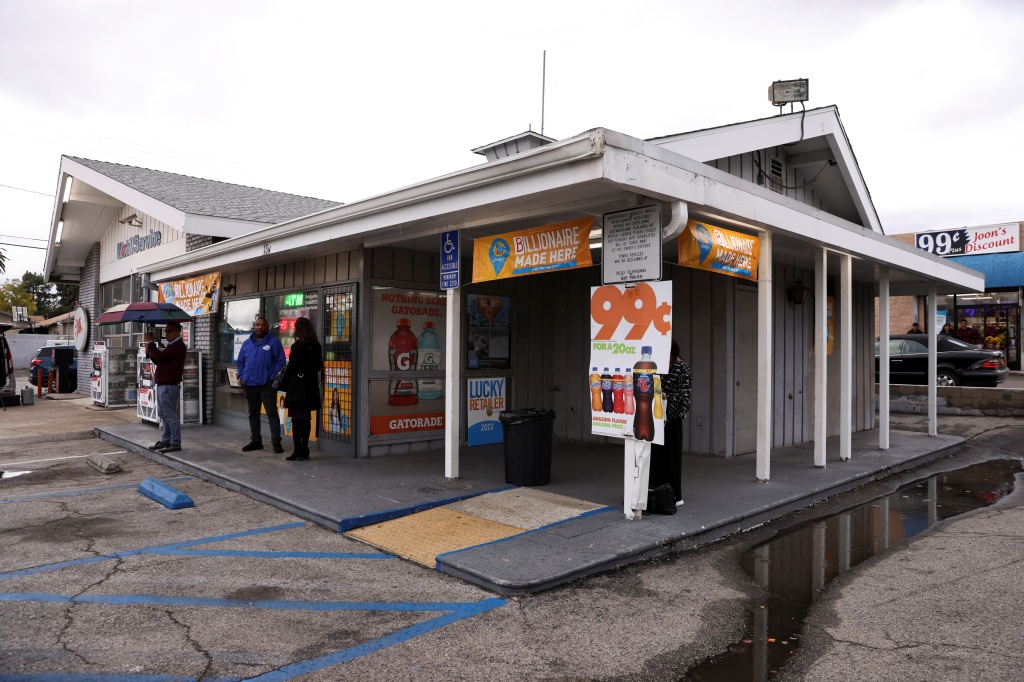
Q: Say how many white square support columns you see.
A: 7